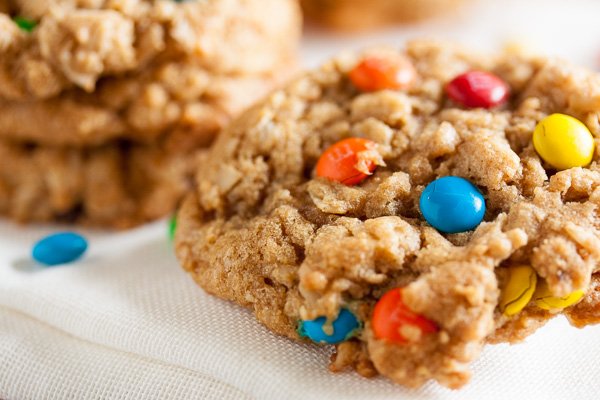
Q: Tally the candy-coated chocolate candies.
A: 12